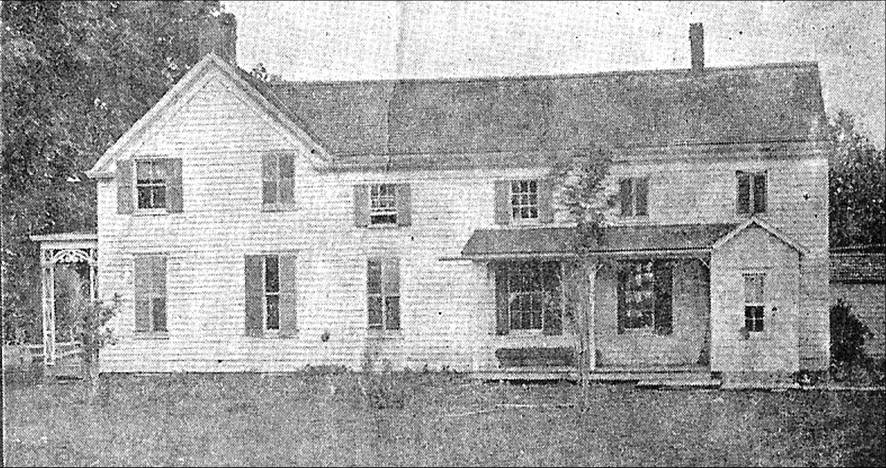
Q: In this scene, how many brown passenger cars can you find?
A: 0